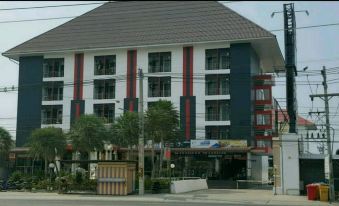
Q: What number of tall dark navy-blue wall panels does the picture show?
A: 2